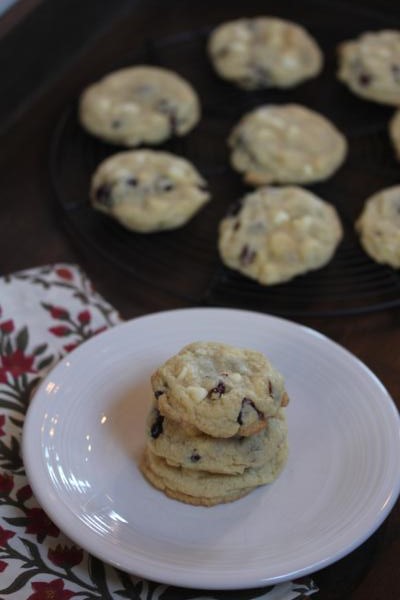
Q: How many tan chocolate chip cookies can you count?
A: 11